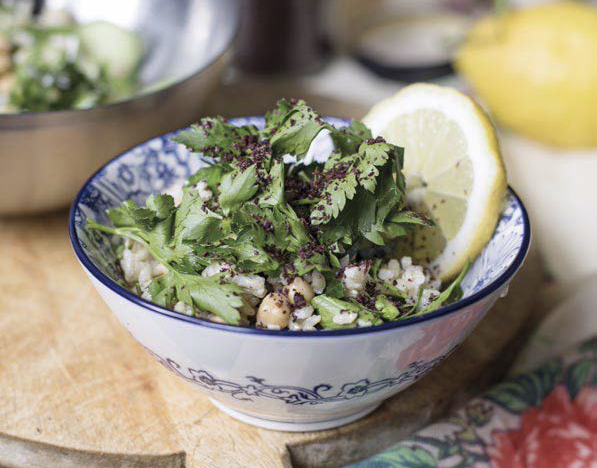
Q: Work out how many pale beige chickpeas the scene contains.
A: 2